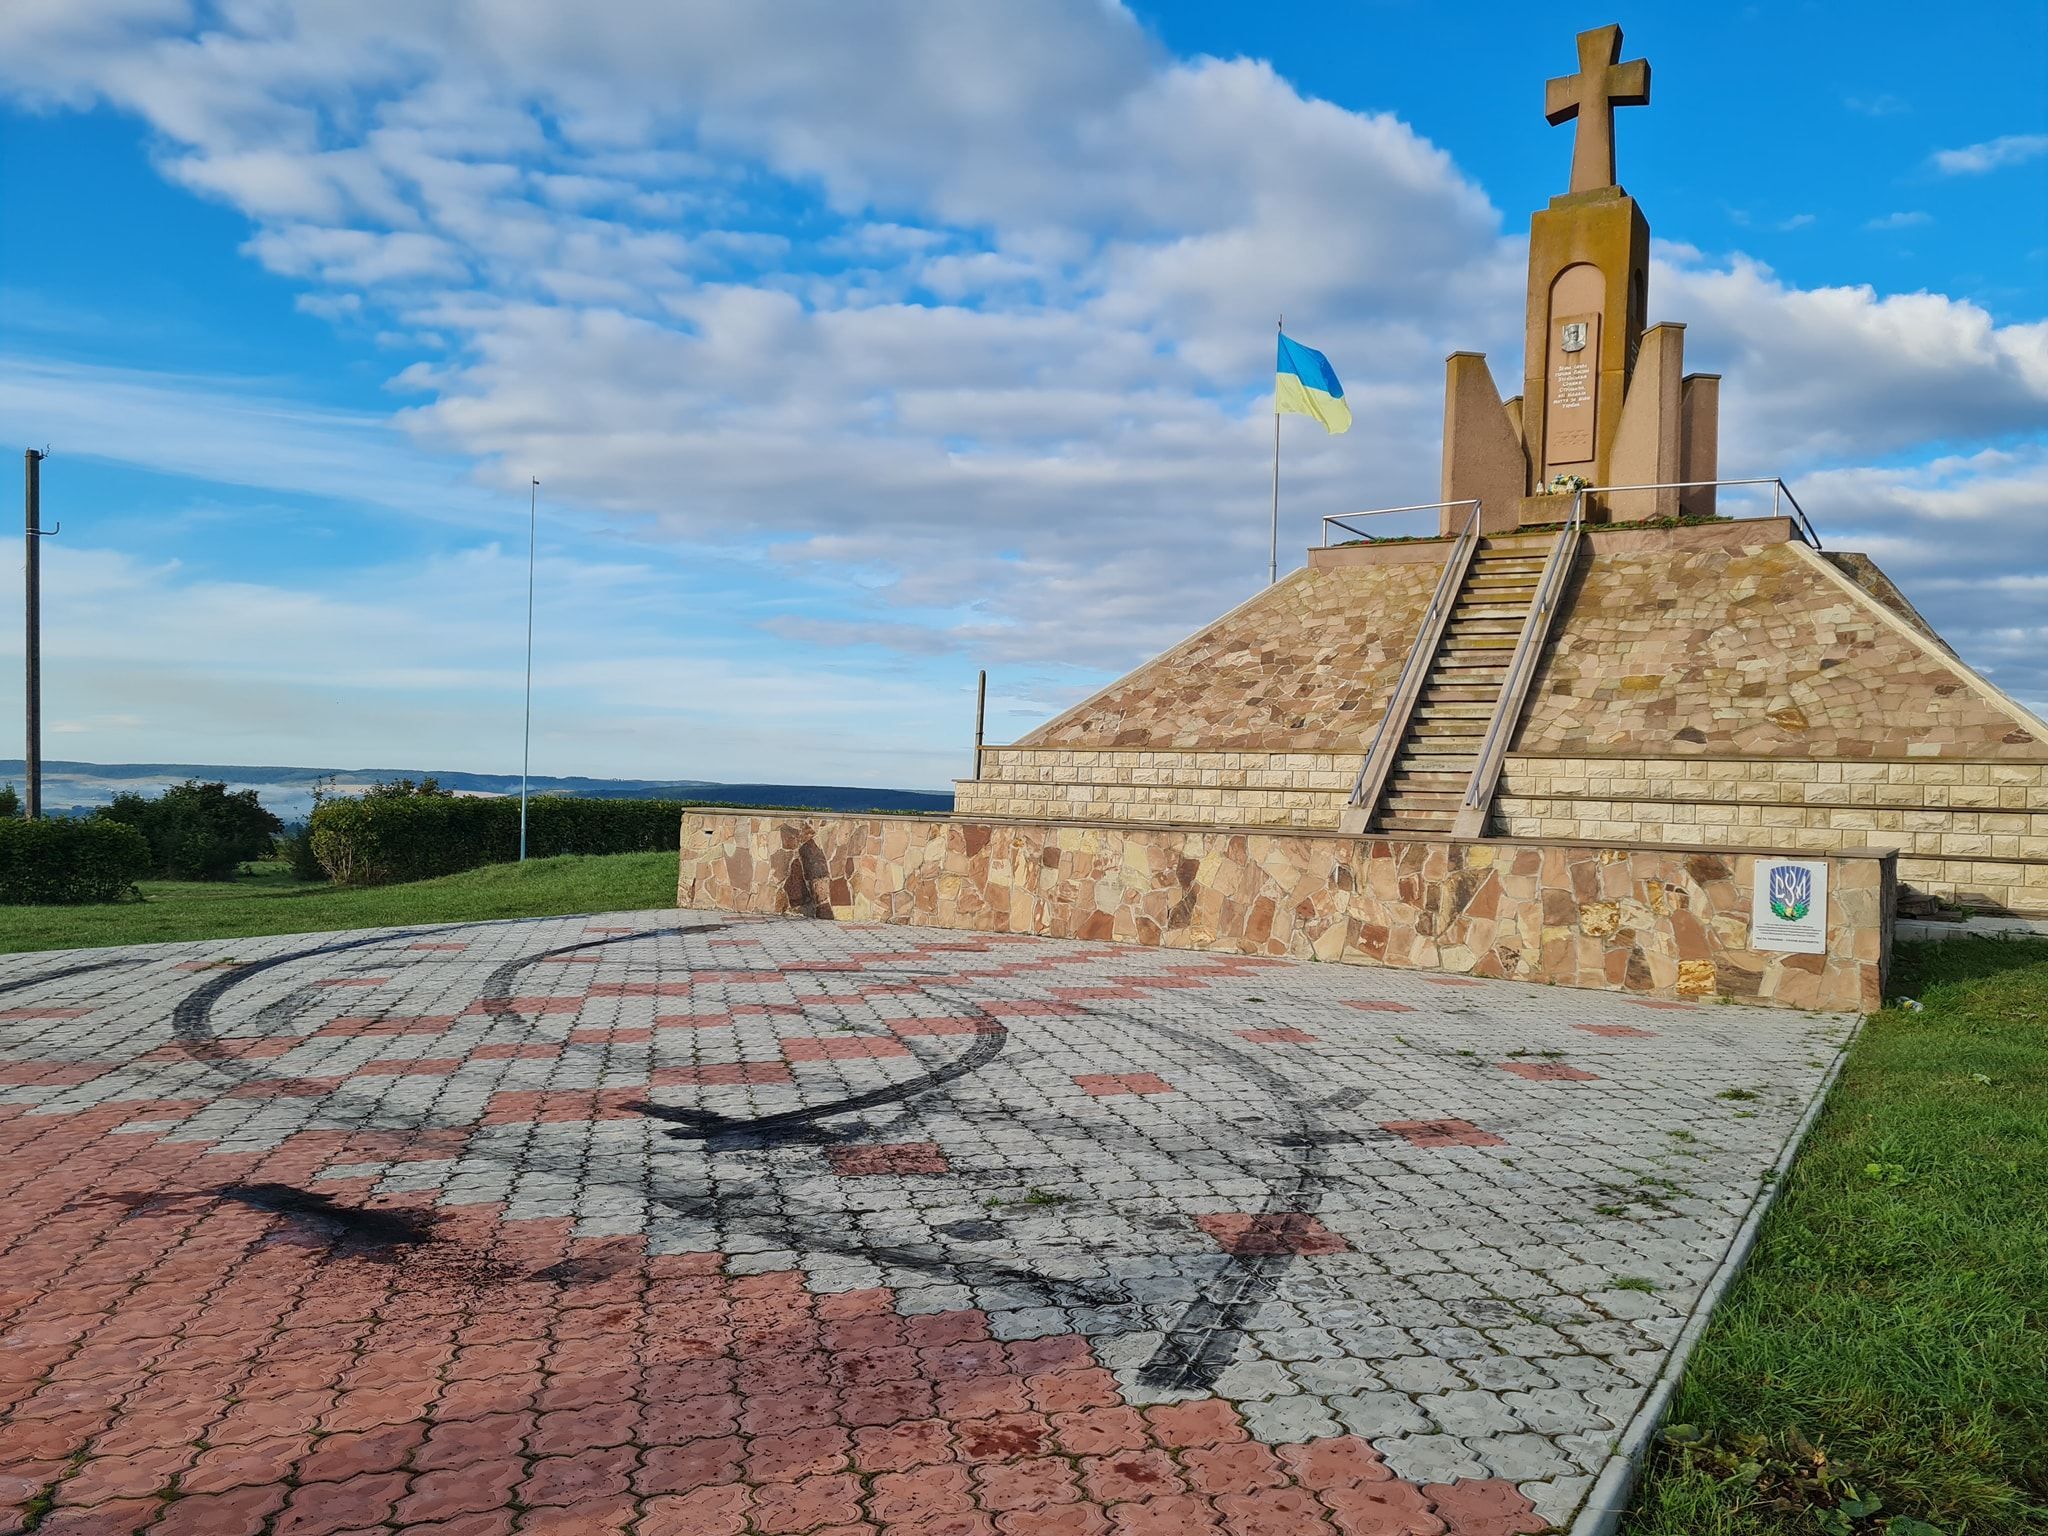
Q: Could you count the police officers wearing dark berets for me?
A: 0